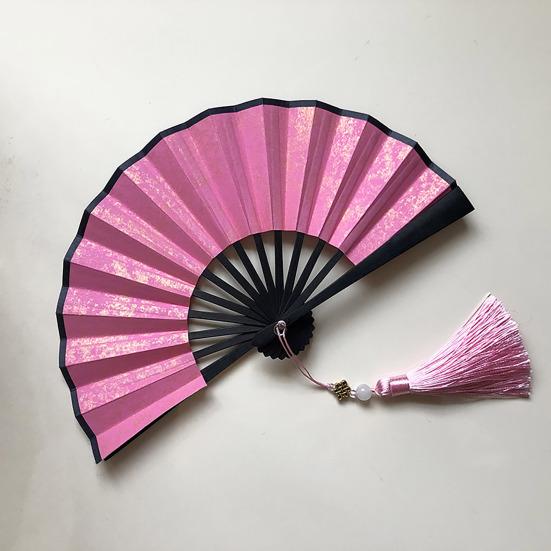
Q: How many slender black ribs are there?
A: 12